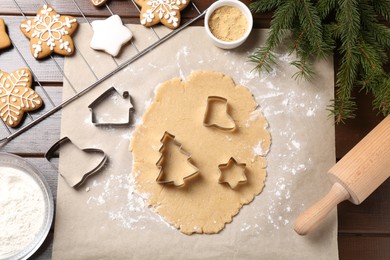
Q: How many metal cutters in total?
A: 5